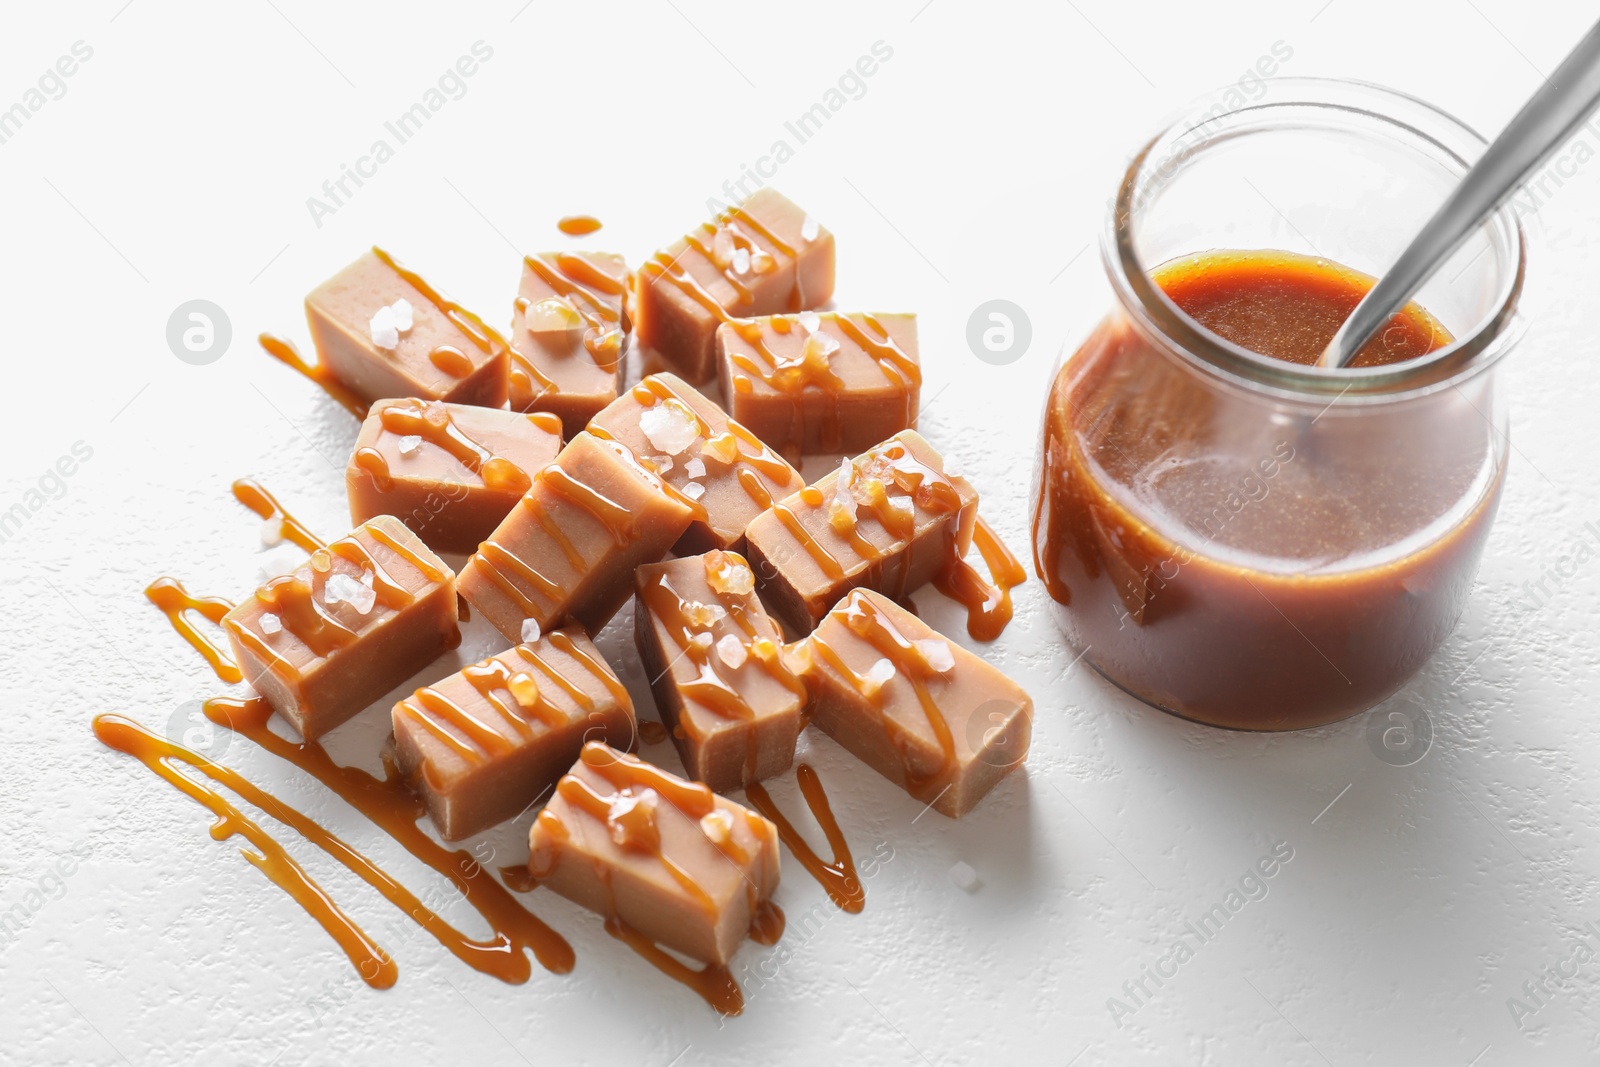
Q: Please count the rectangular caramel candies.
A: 13